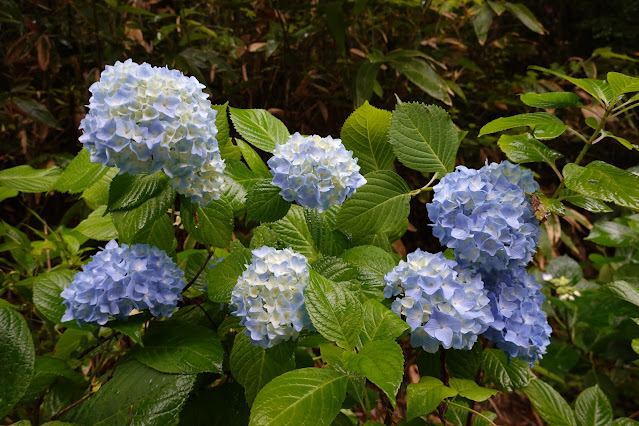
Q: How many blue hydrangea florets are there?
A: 7